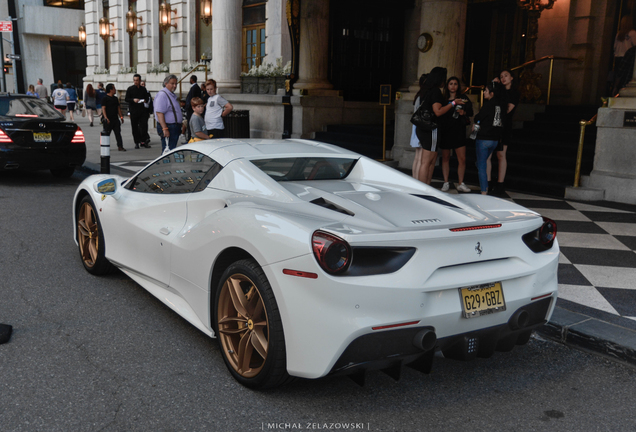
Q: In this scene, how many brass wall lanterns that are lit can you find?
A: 5